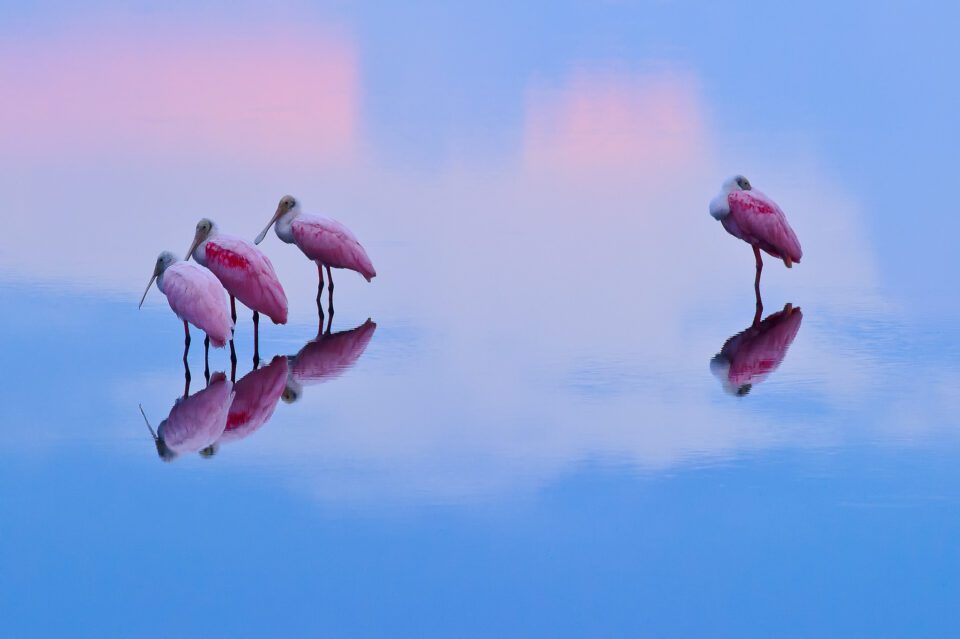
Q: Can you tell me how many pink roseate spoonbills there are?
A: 4